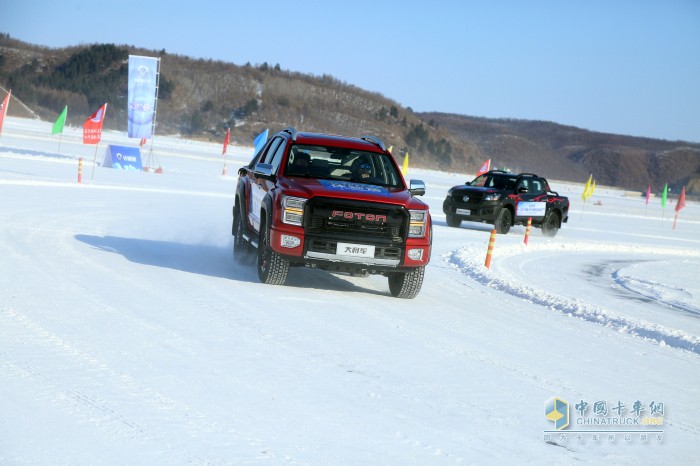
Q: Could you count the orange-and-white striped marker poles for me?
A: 3